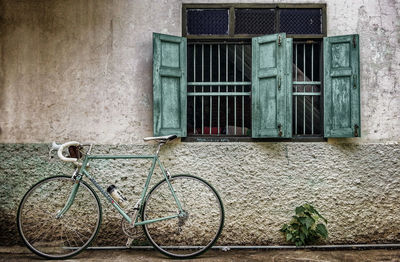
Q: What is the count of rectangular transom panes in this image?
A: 3